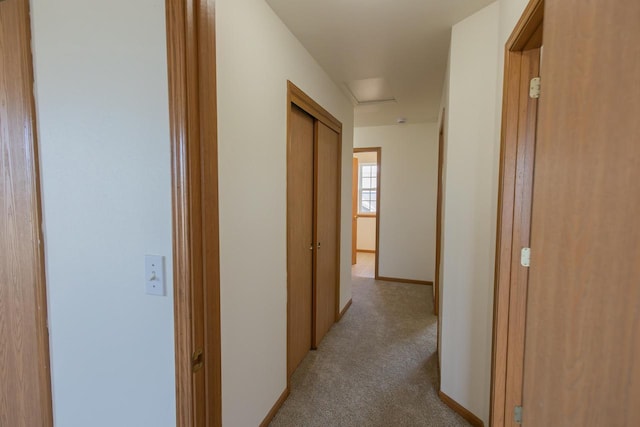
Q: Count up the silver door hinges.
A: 3